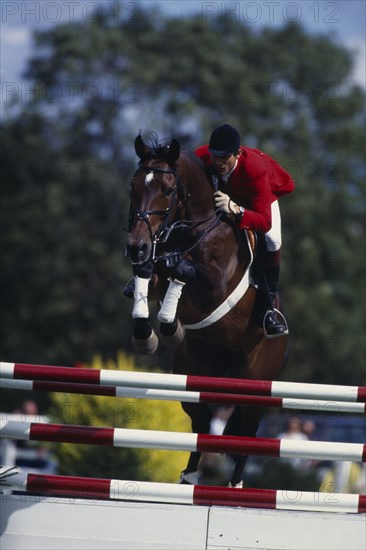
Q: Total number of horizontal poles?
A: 4